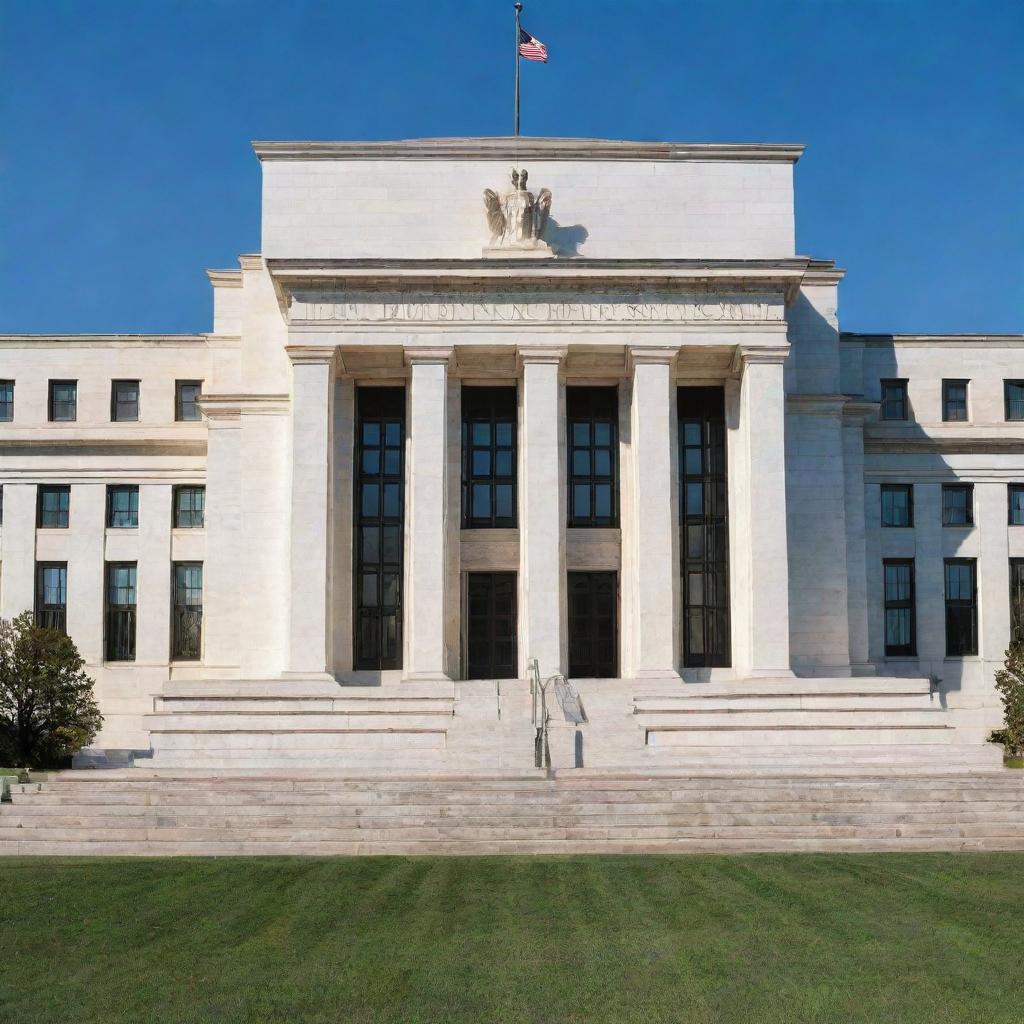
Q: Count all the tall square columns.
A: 5